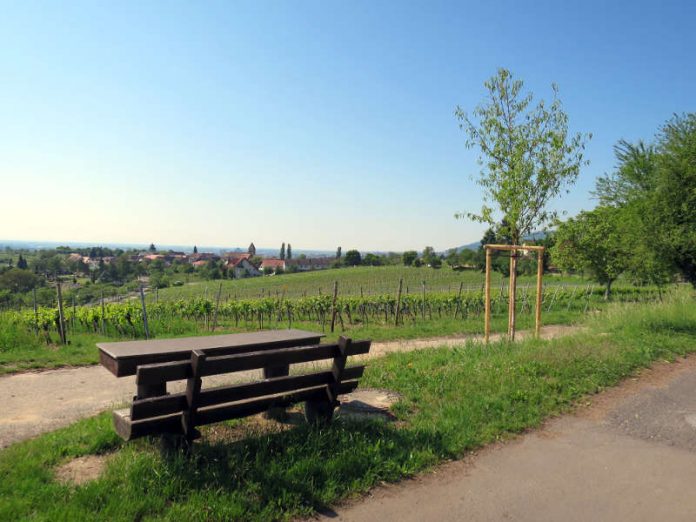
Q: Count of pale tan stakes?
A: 3